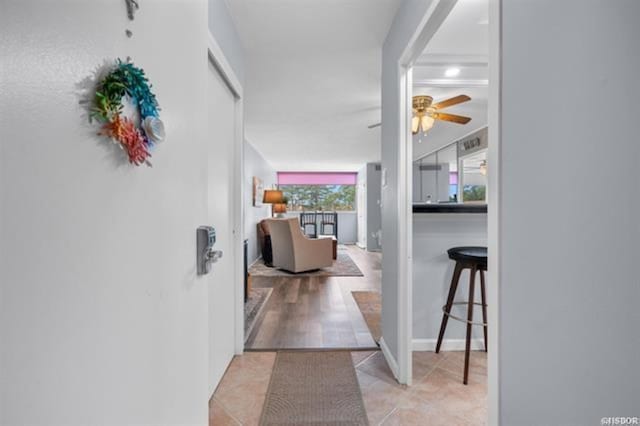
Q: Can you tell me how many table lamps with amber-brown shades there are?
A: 2